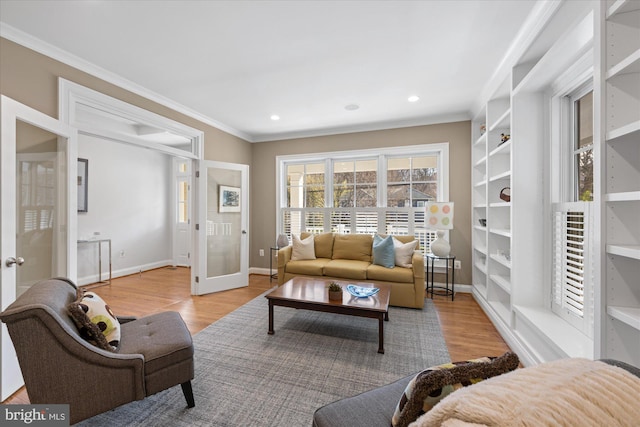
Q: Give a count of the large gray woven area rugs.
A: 1